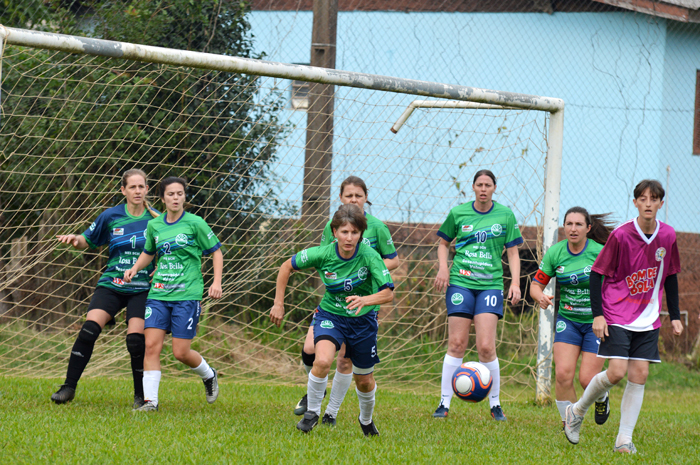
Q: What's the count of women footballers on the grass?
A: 7